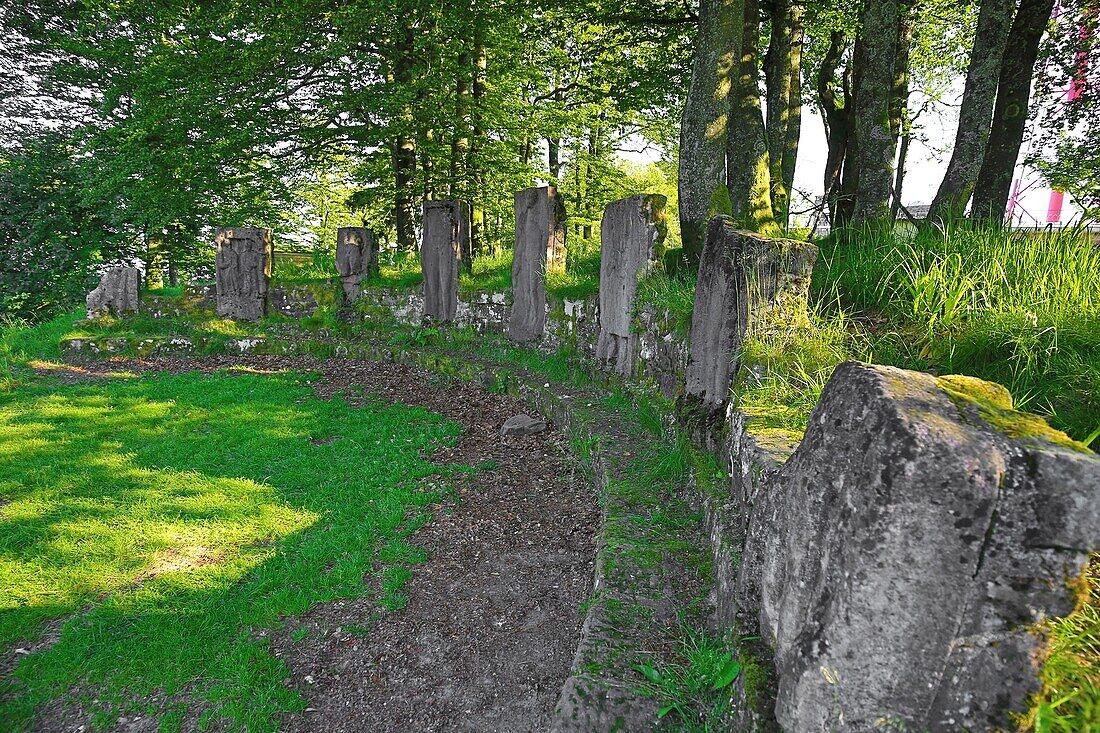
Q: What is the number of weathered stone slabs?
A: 8